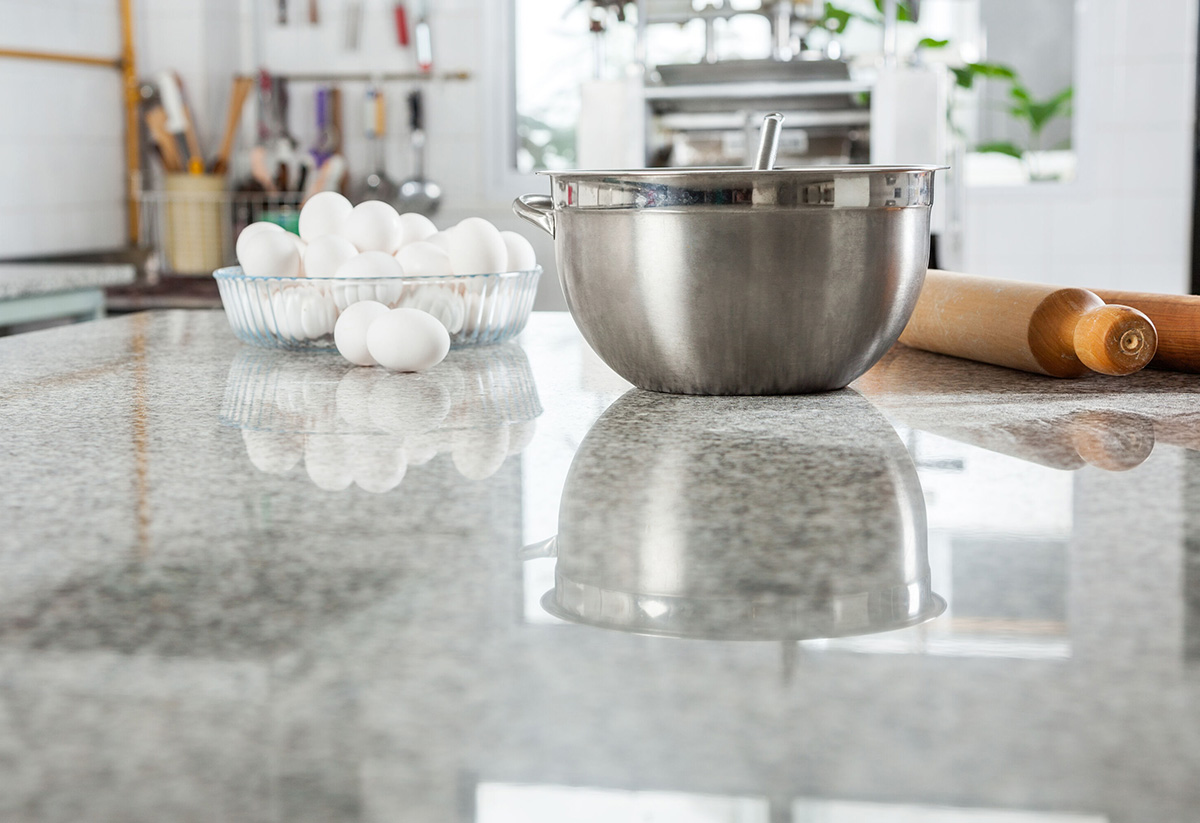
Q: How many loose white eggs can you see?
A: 2